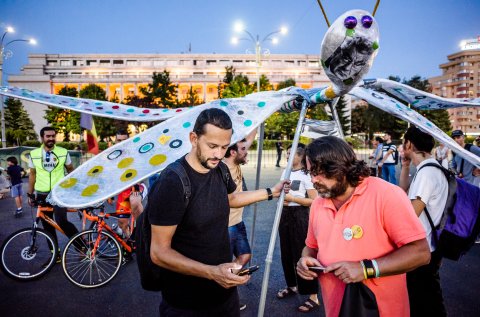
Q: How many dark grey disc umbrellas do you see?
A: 0